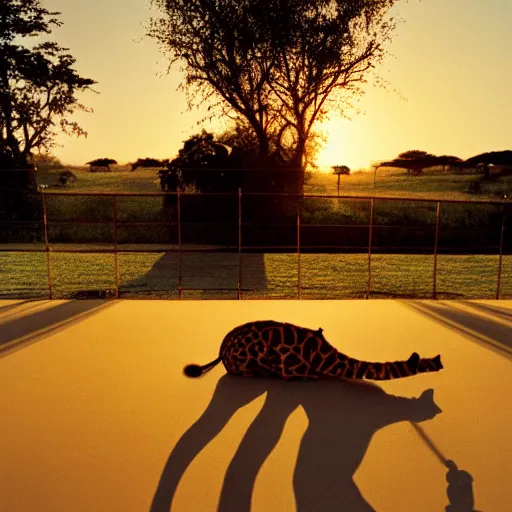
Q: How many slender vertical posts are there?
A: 8